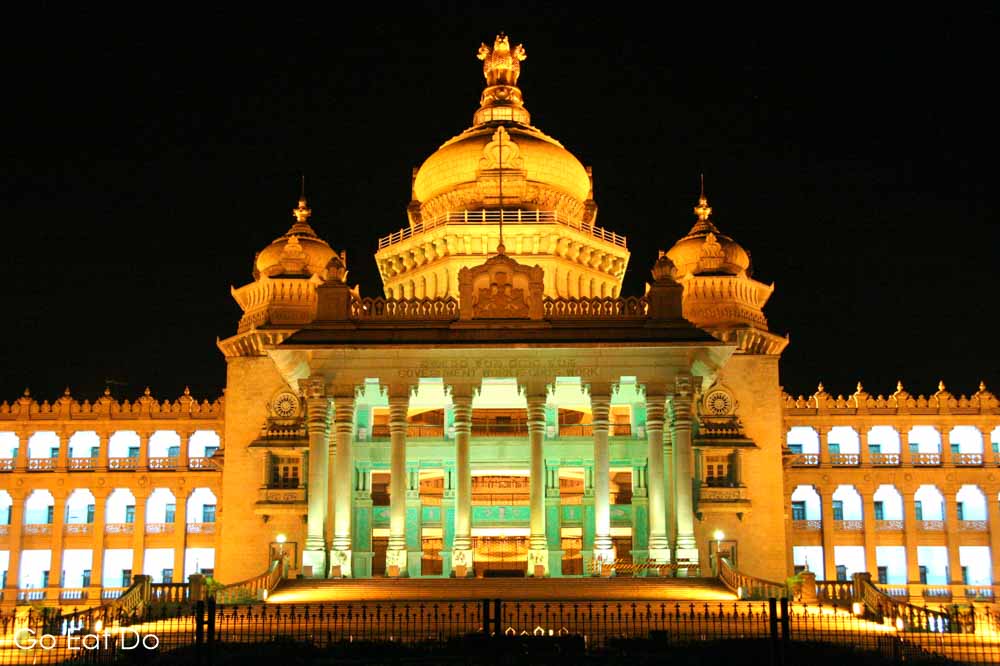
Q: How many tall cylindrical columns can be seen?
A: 8